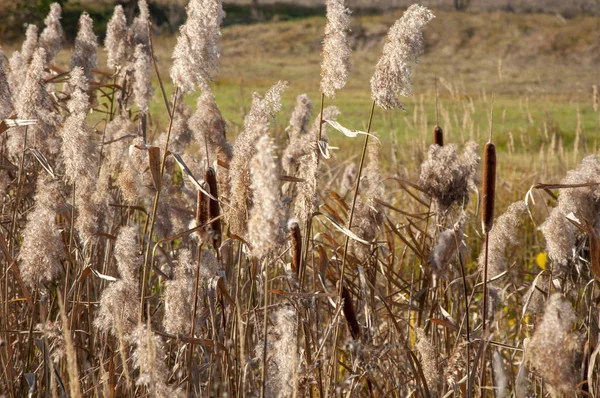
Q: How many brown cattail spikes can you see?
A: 6